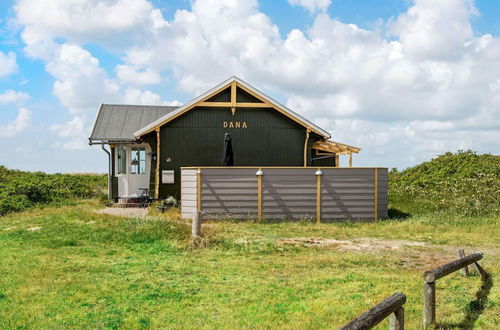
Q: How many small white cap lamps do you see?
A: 3